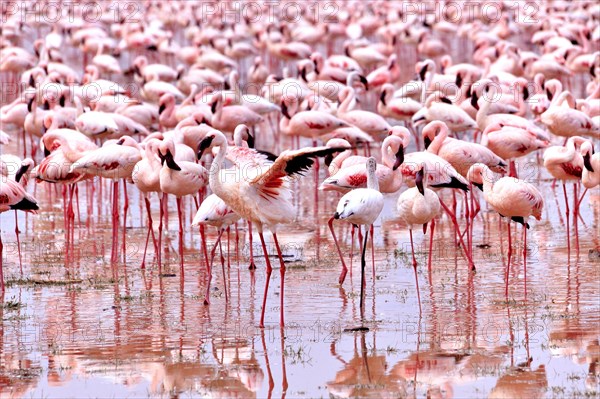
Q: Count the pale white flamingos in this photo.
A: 1